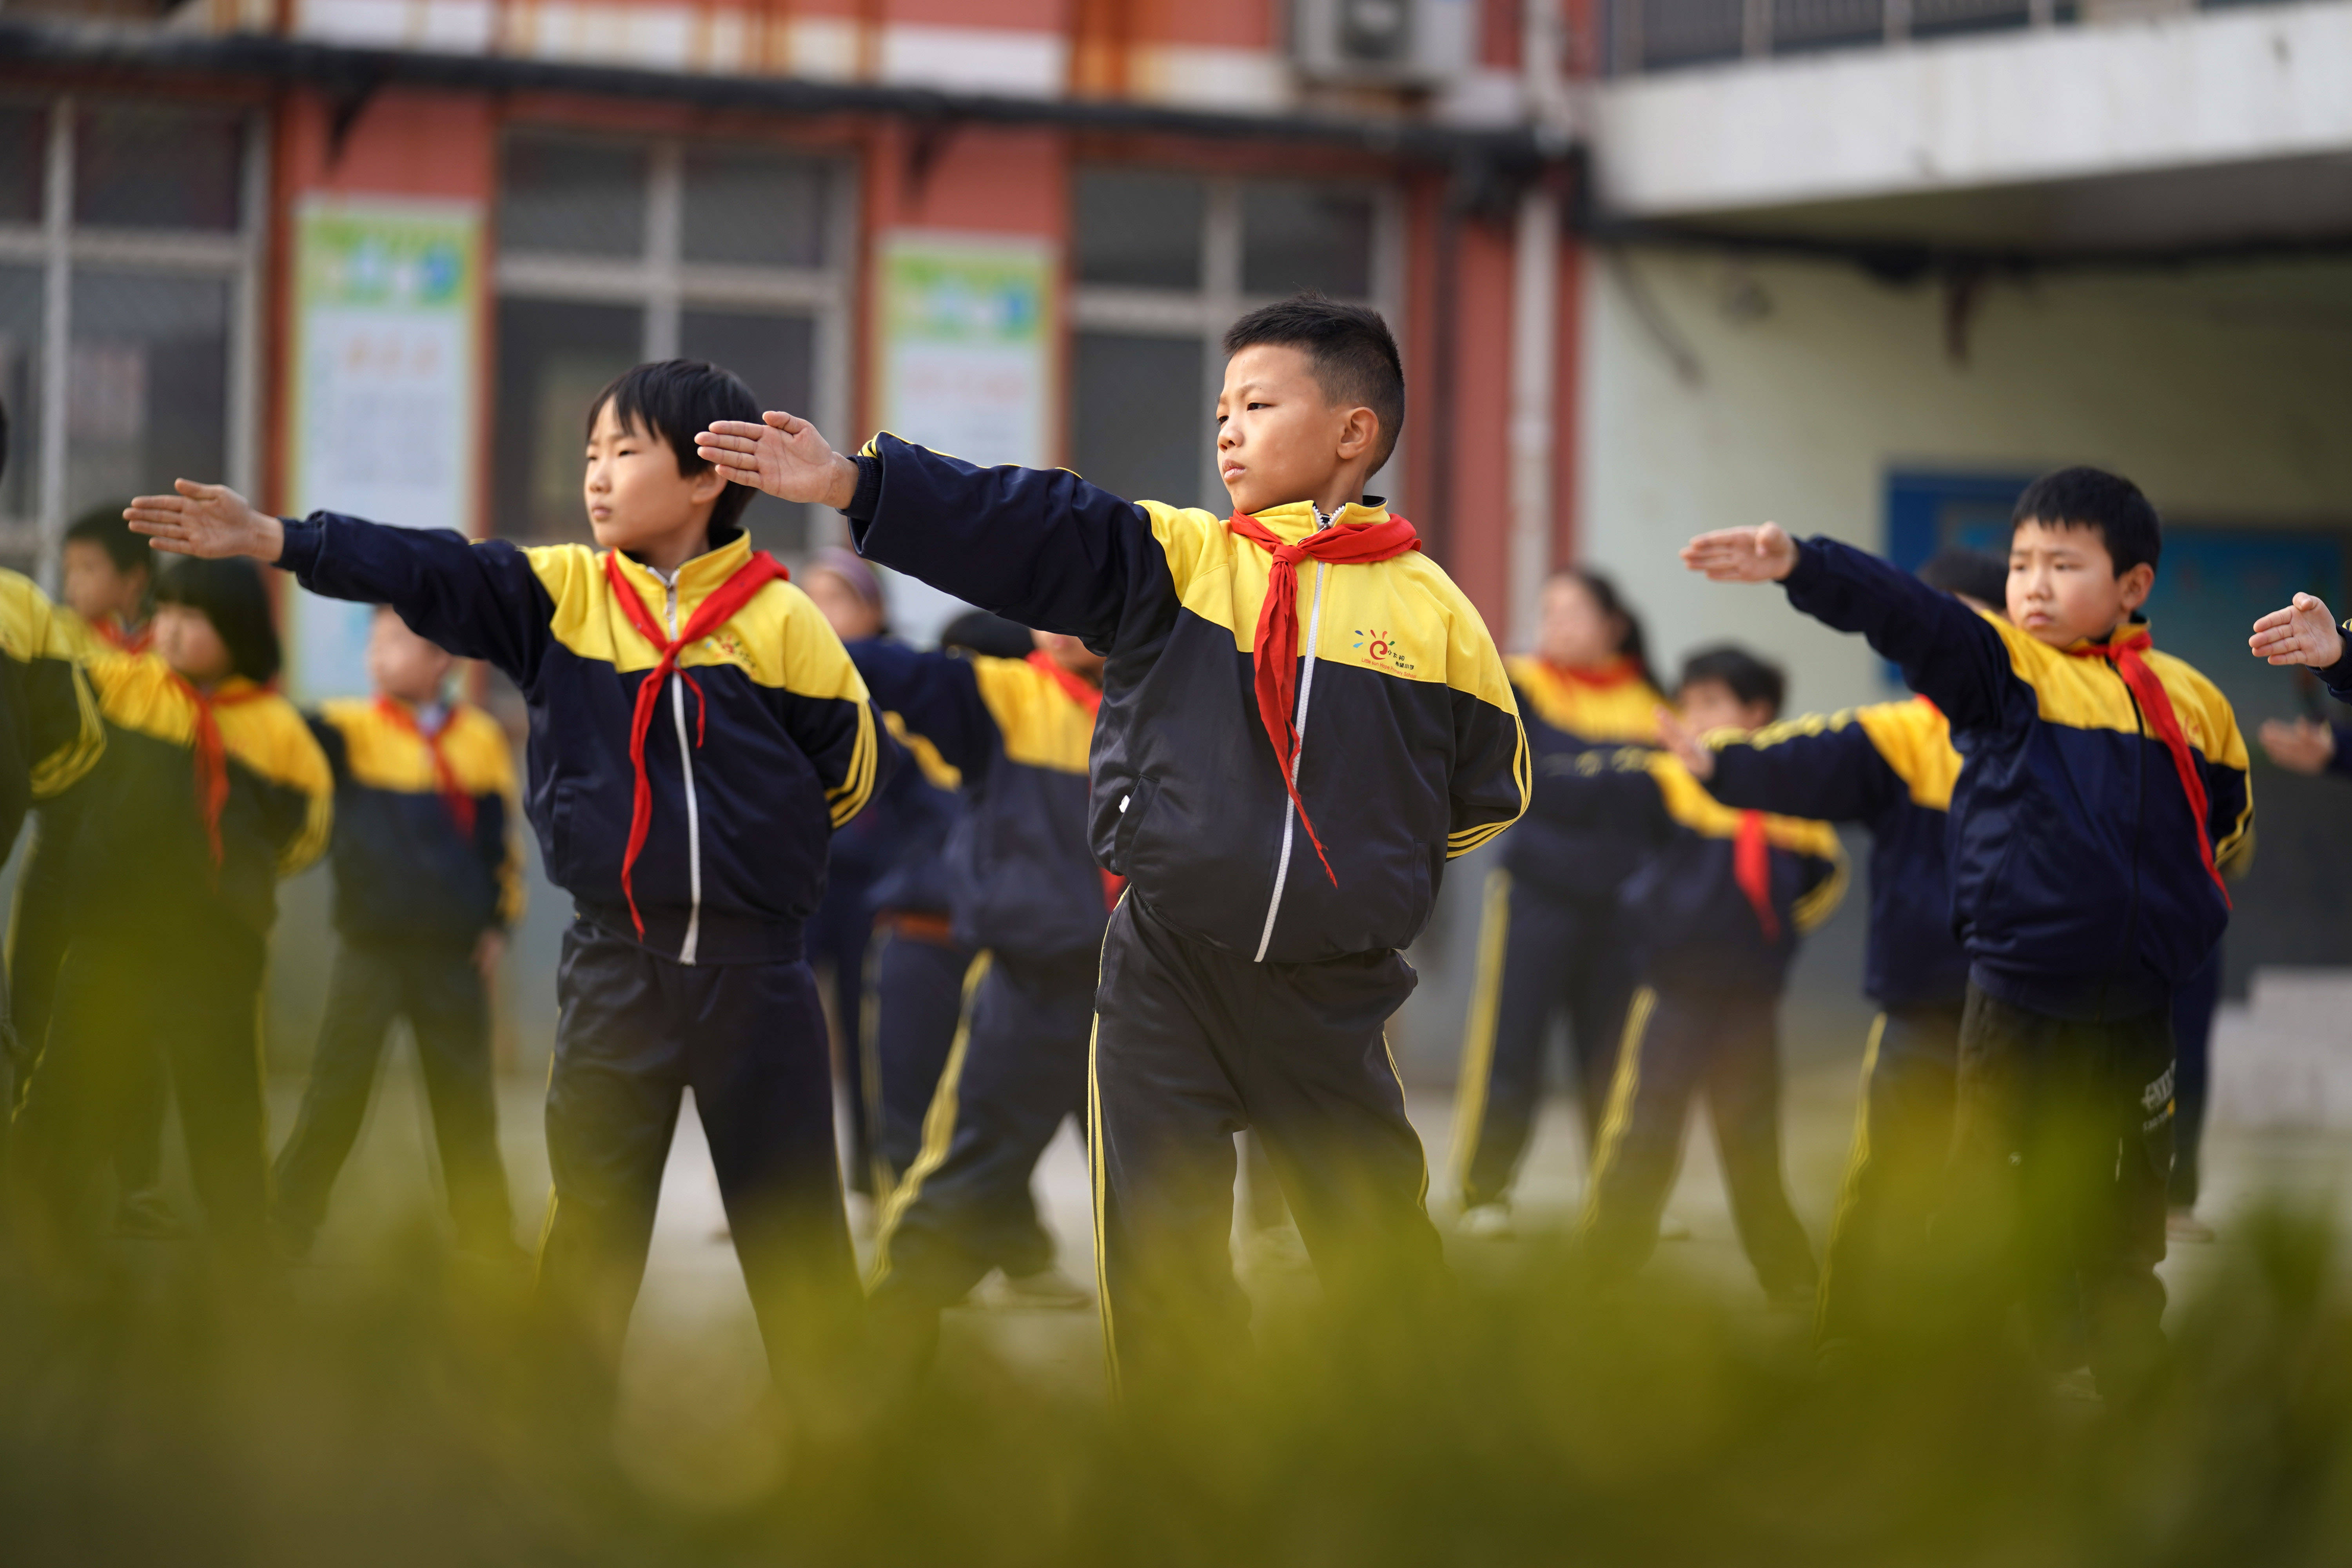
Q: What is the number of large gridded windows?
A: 3